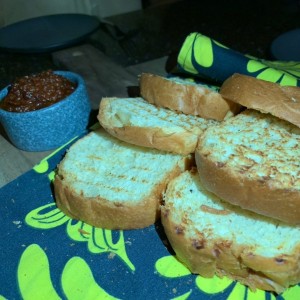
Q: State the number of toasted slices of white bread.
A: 6